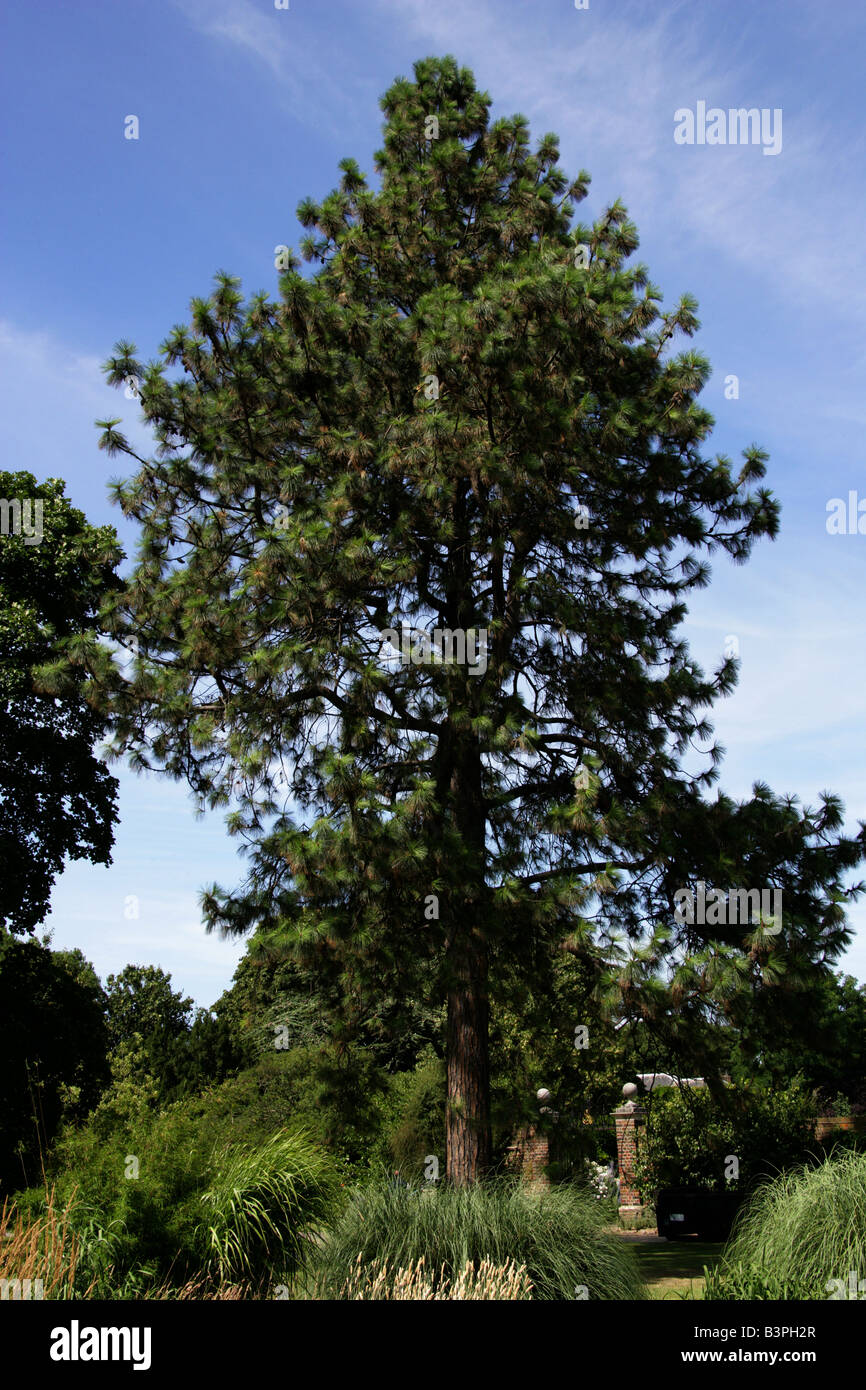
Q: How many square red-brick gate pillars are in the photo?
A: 2